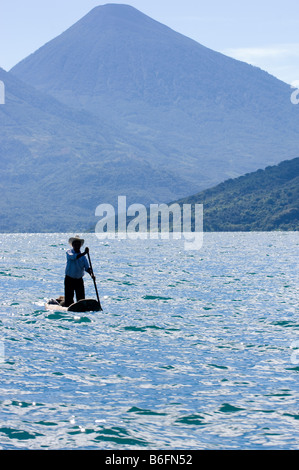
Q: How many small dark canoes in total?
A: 1